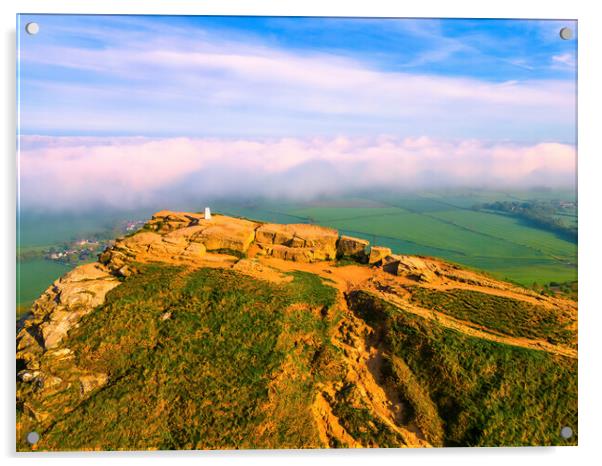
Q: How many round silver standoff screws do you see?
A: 4